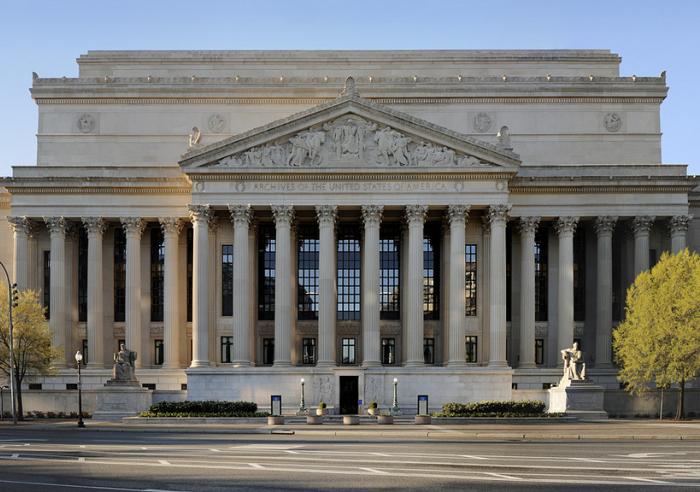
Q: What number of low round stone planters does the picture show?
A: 5